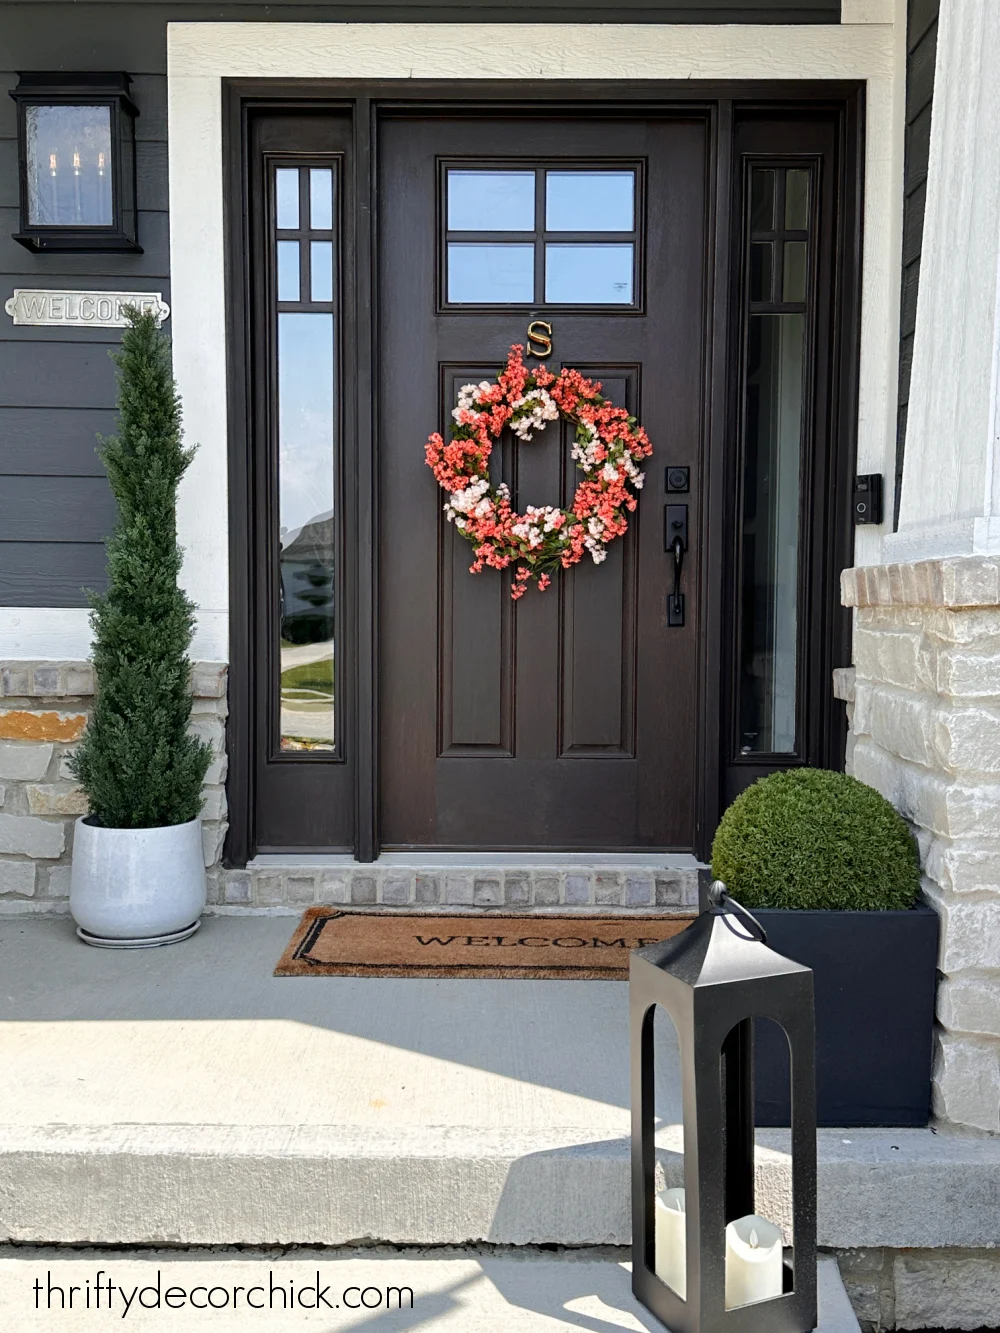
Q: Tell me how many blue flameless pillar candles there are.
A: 0